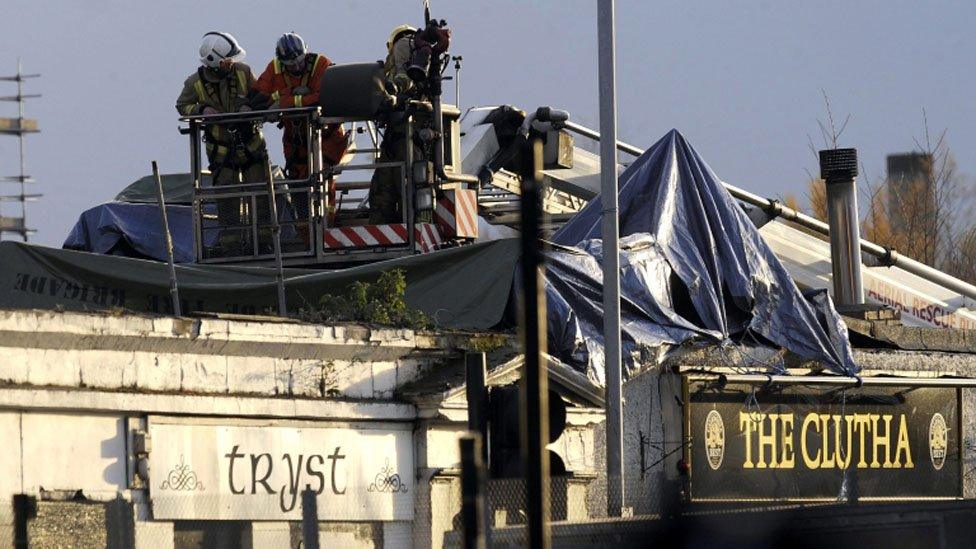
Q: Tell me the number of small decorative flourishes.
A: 2